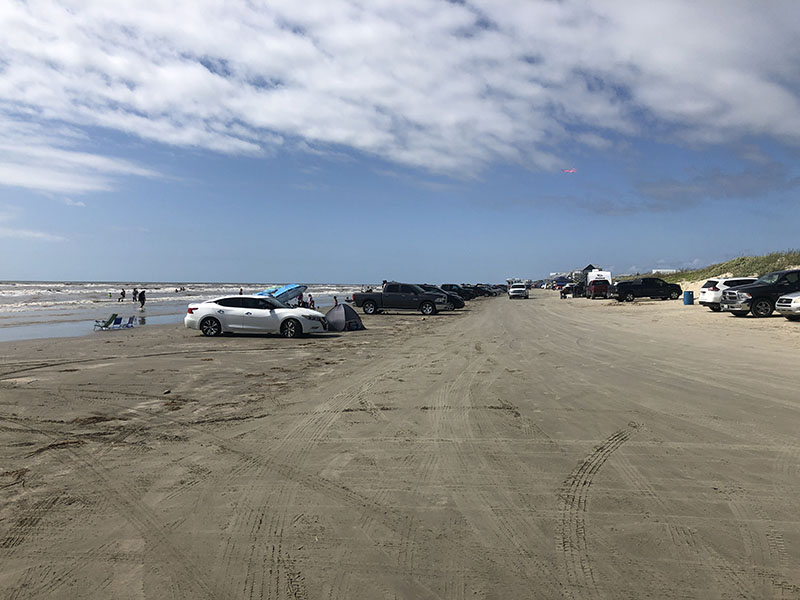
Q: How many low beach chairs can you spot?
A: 3